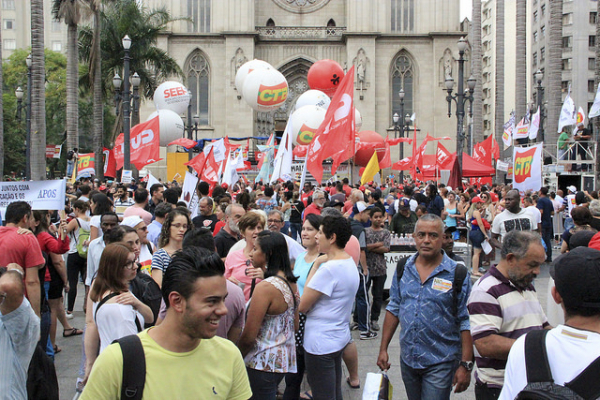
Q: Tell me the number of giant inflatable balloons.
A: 9